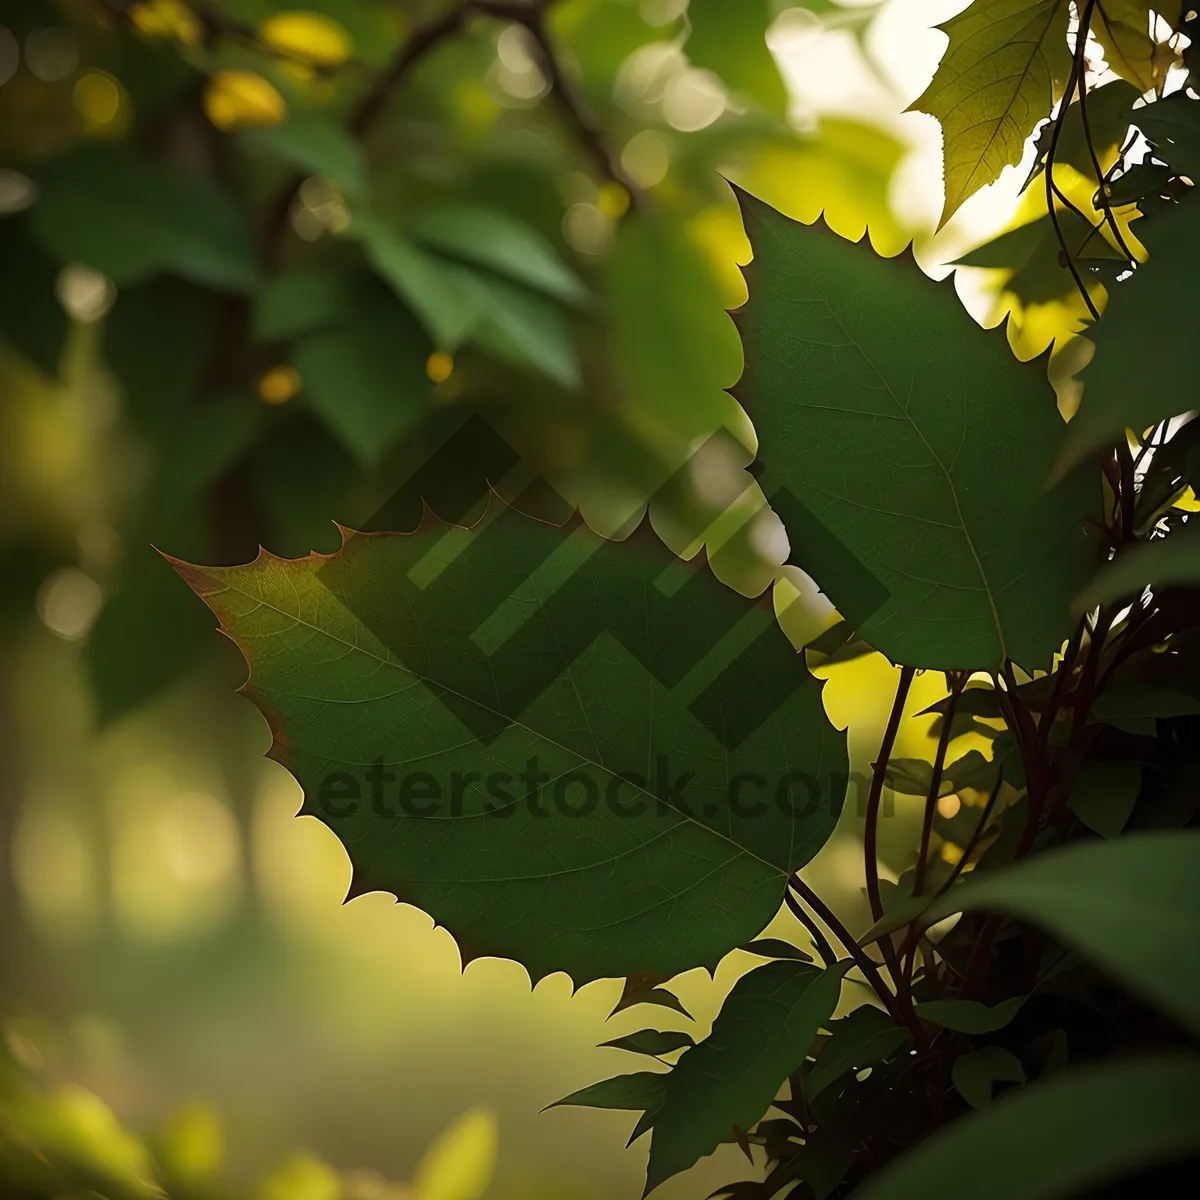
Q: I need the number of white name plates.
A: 0